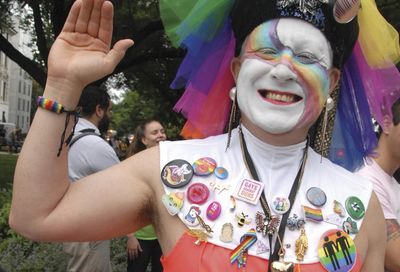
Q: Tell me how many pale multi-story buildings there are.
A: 1